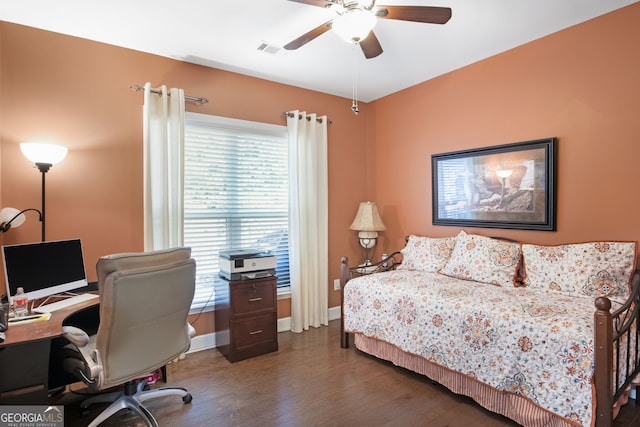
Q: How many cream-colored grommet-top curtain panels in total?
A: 2